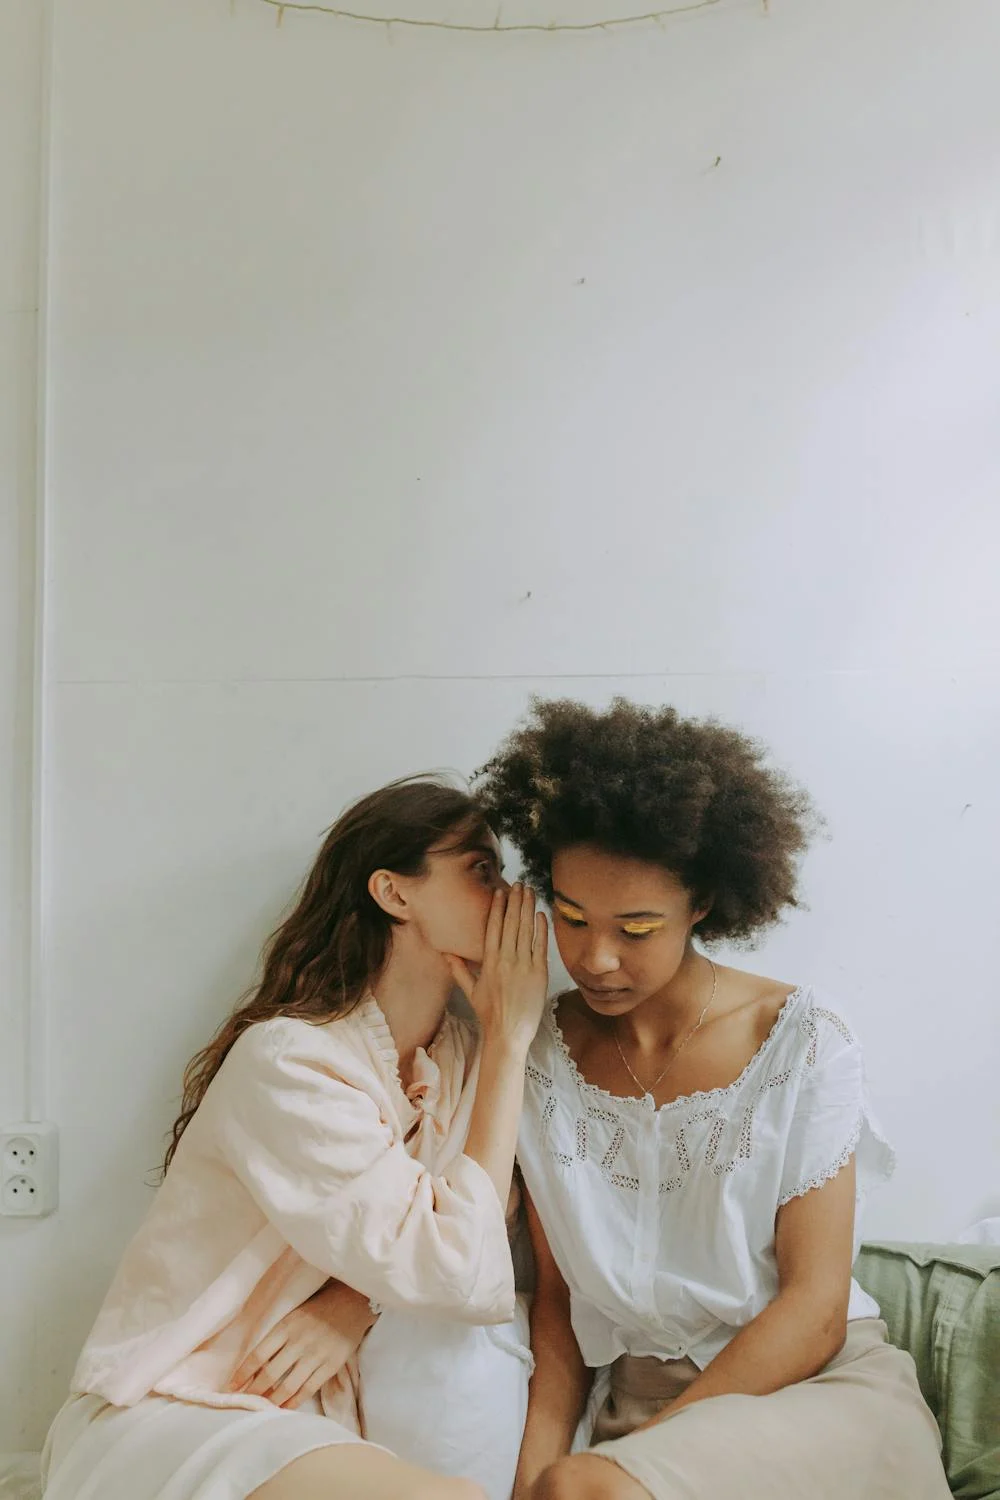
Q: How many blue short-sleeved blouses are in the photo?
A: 0